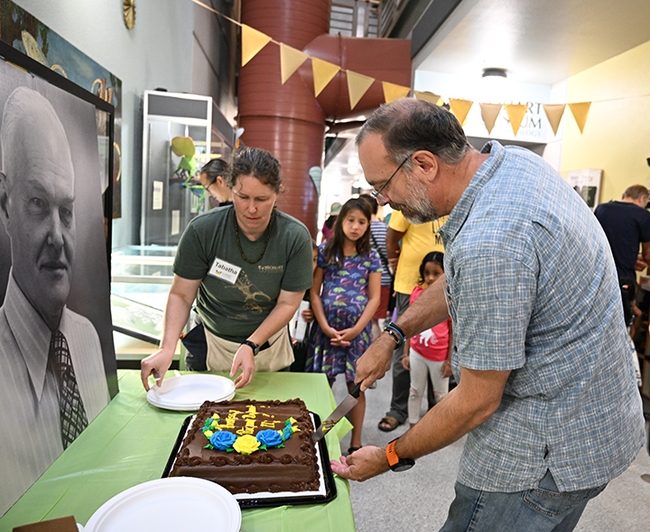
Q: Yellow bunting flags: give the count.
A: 11